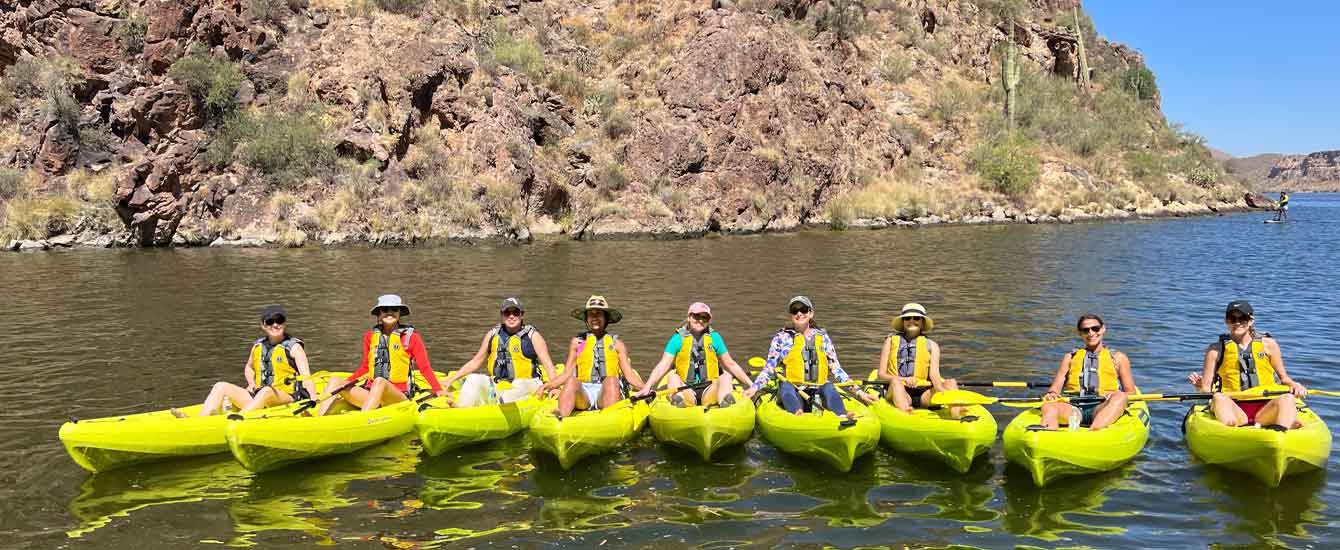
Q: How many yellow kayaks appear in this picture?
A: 9